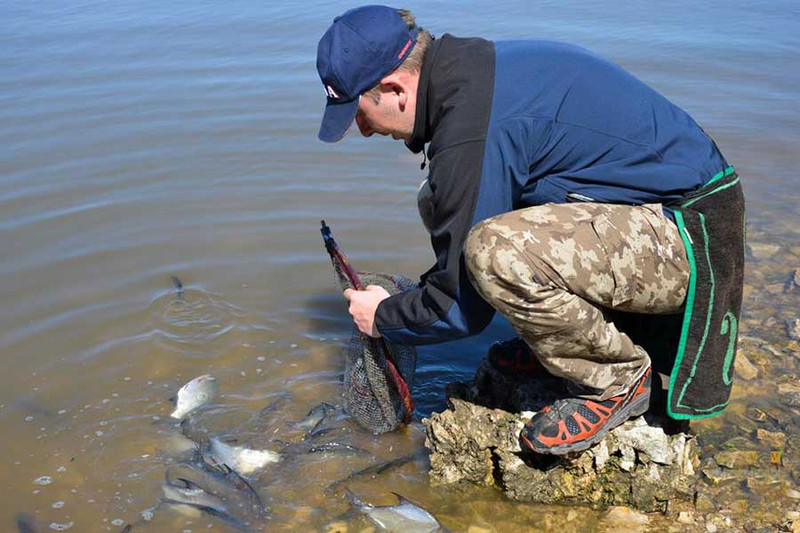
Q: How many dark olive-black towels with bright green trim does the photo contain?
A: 1